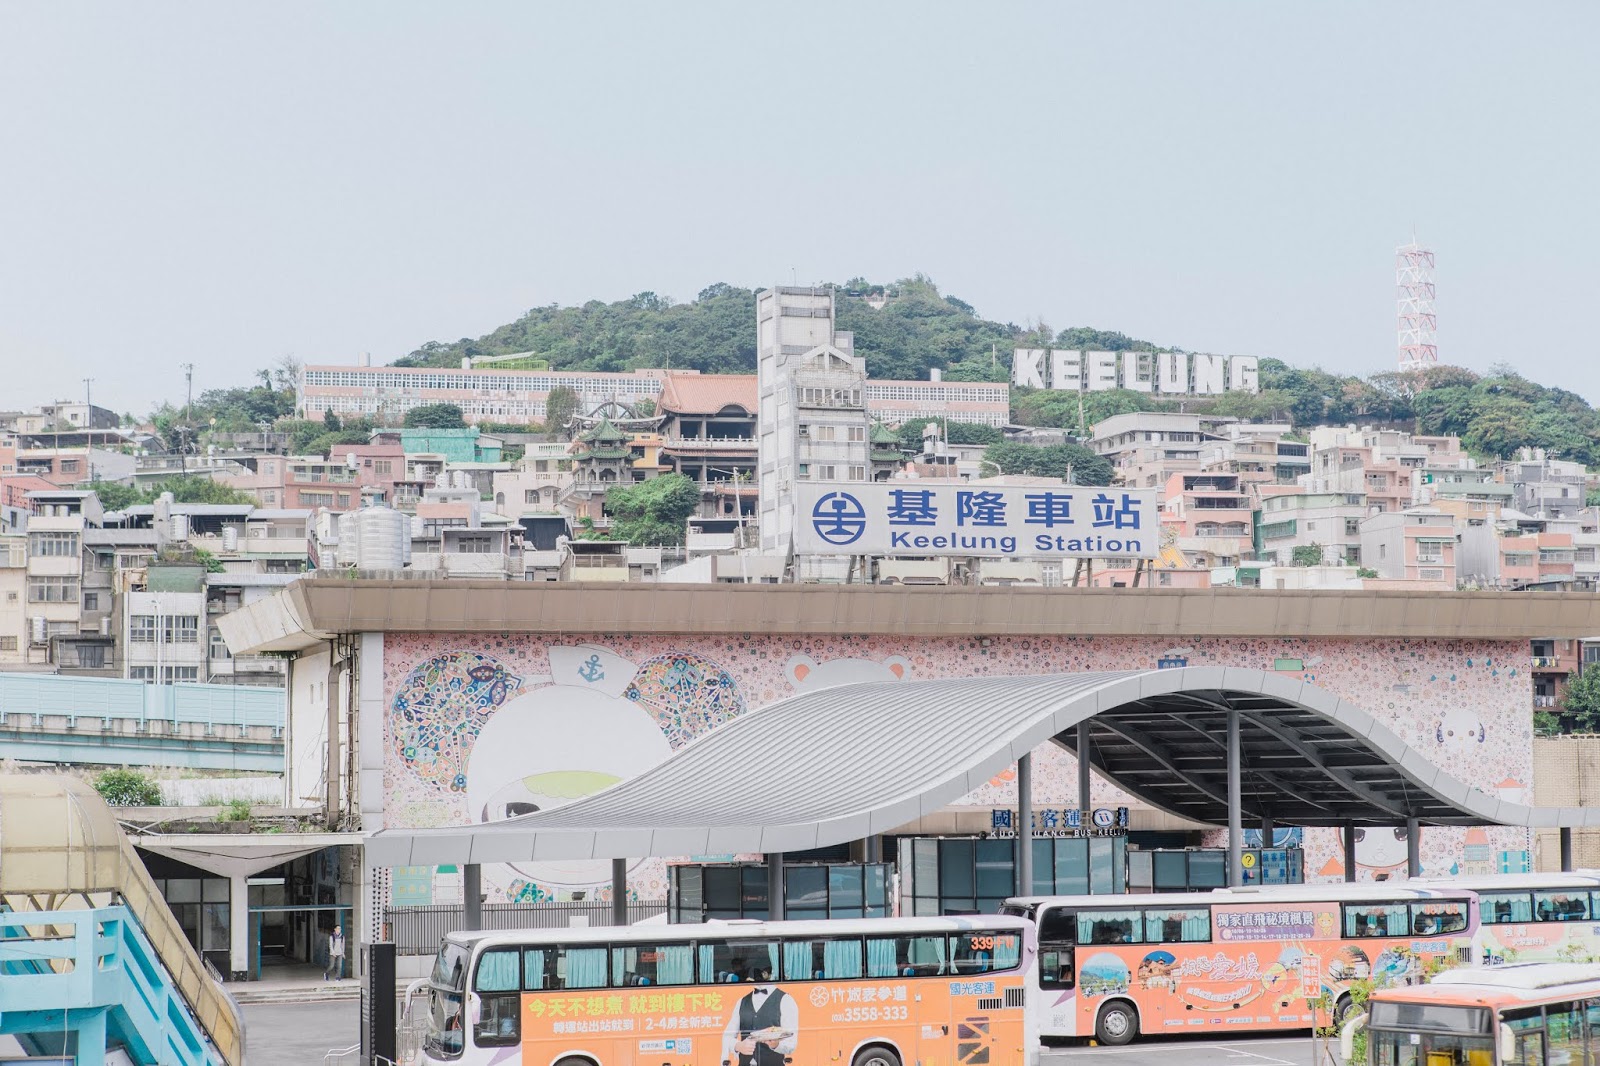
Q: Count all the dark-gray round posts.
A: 11